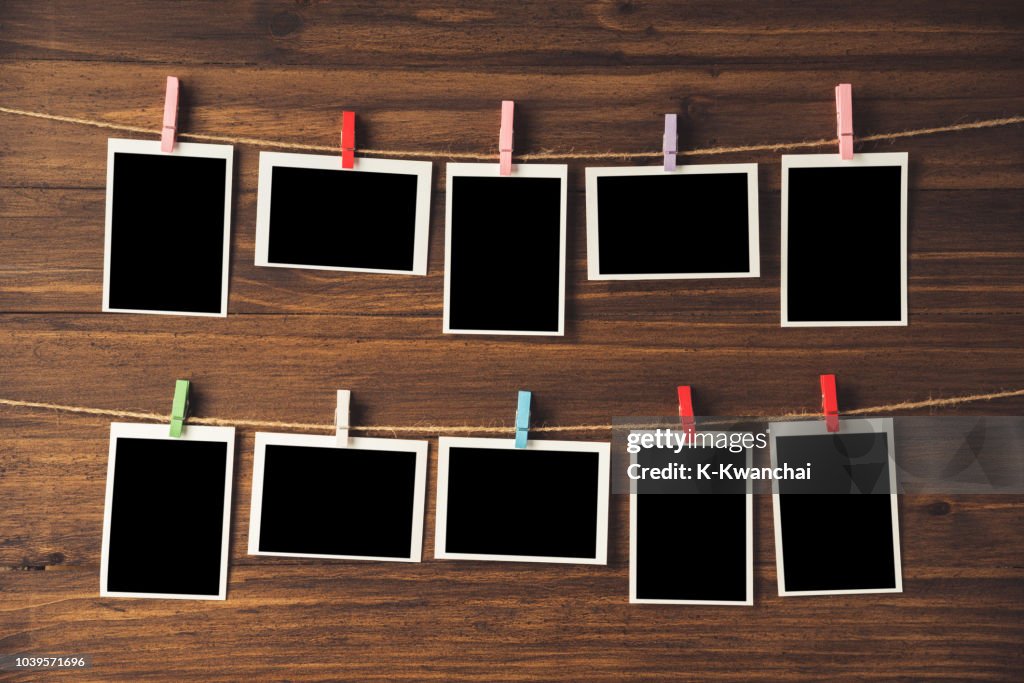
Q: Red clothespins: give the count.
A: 3